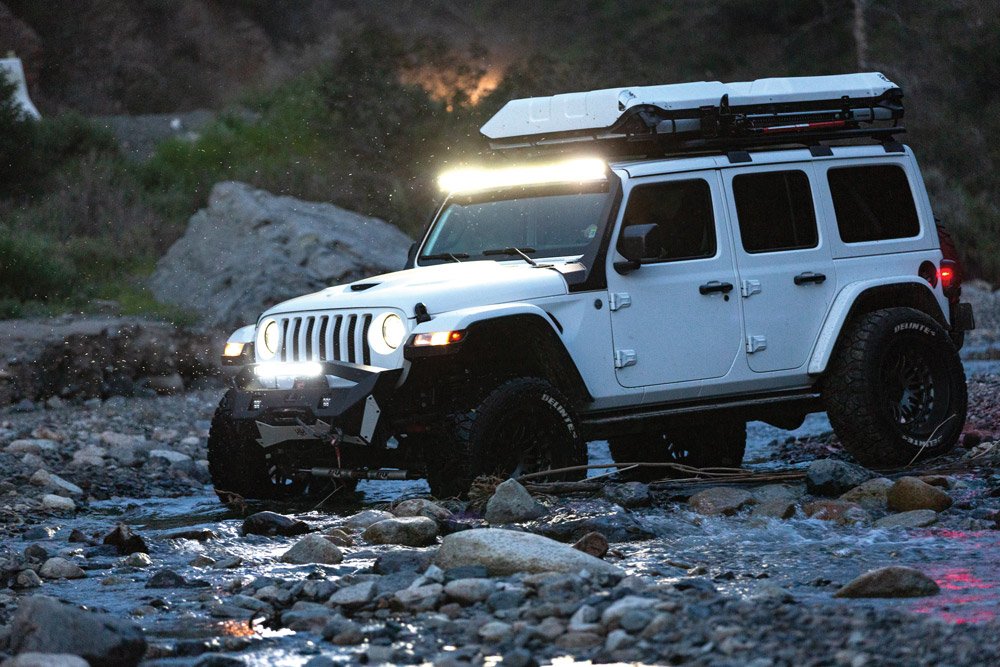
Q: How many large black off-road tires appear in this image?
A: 4